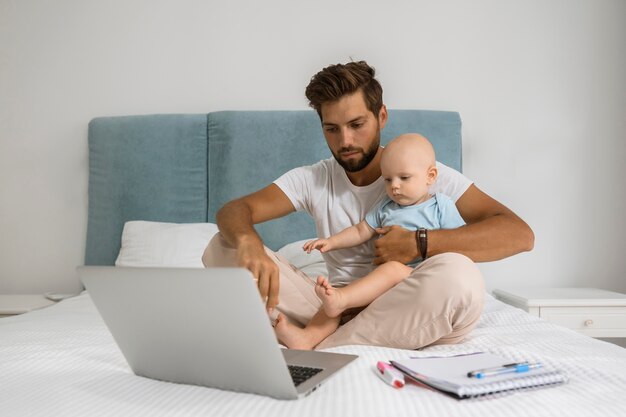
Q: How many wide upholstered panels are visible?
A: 2